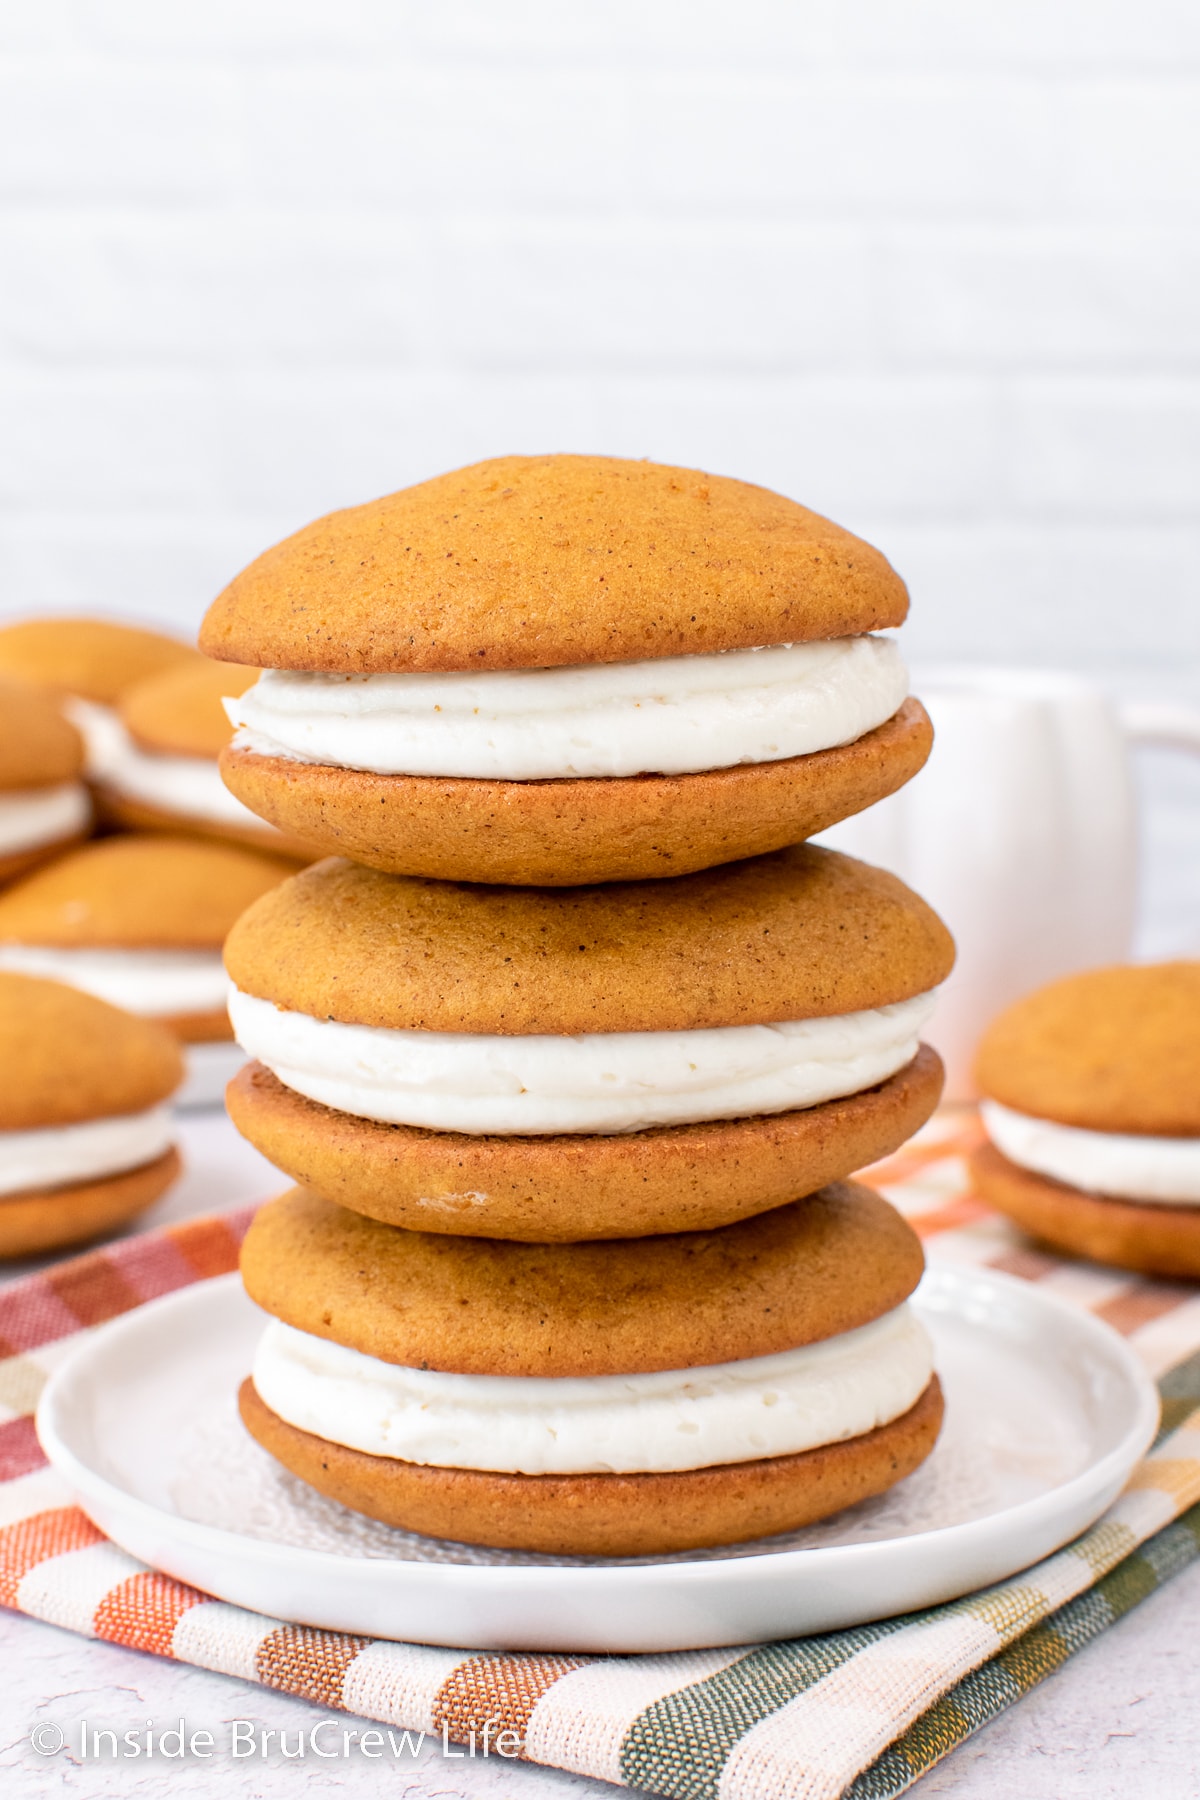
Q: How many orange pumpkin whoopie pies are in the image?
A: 9